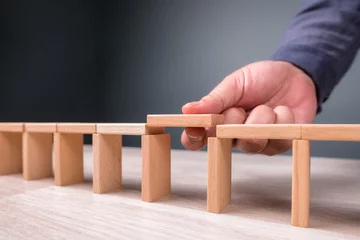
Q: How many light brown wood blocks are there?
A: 14